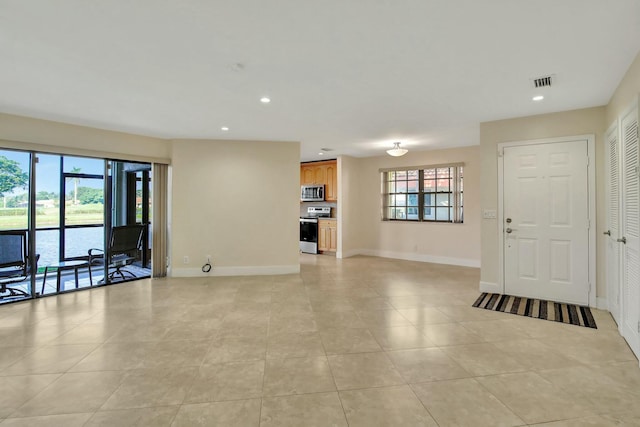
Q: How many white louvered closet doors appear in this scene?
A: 2